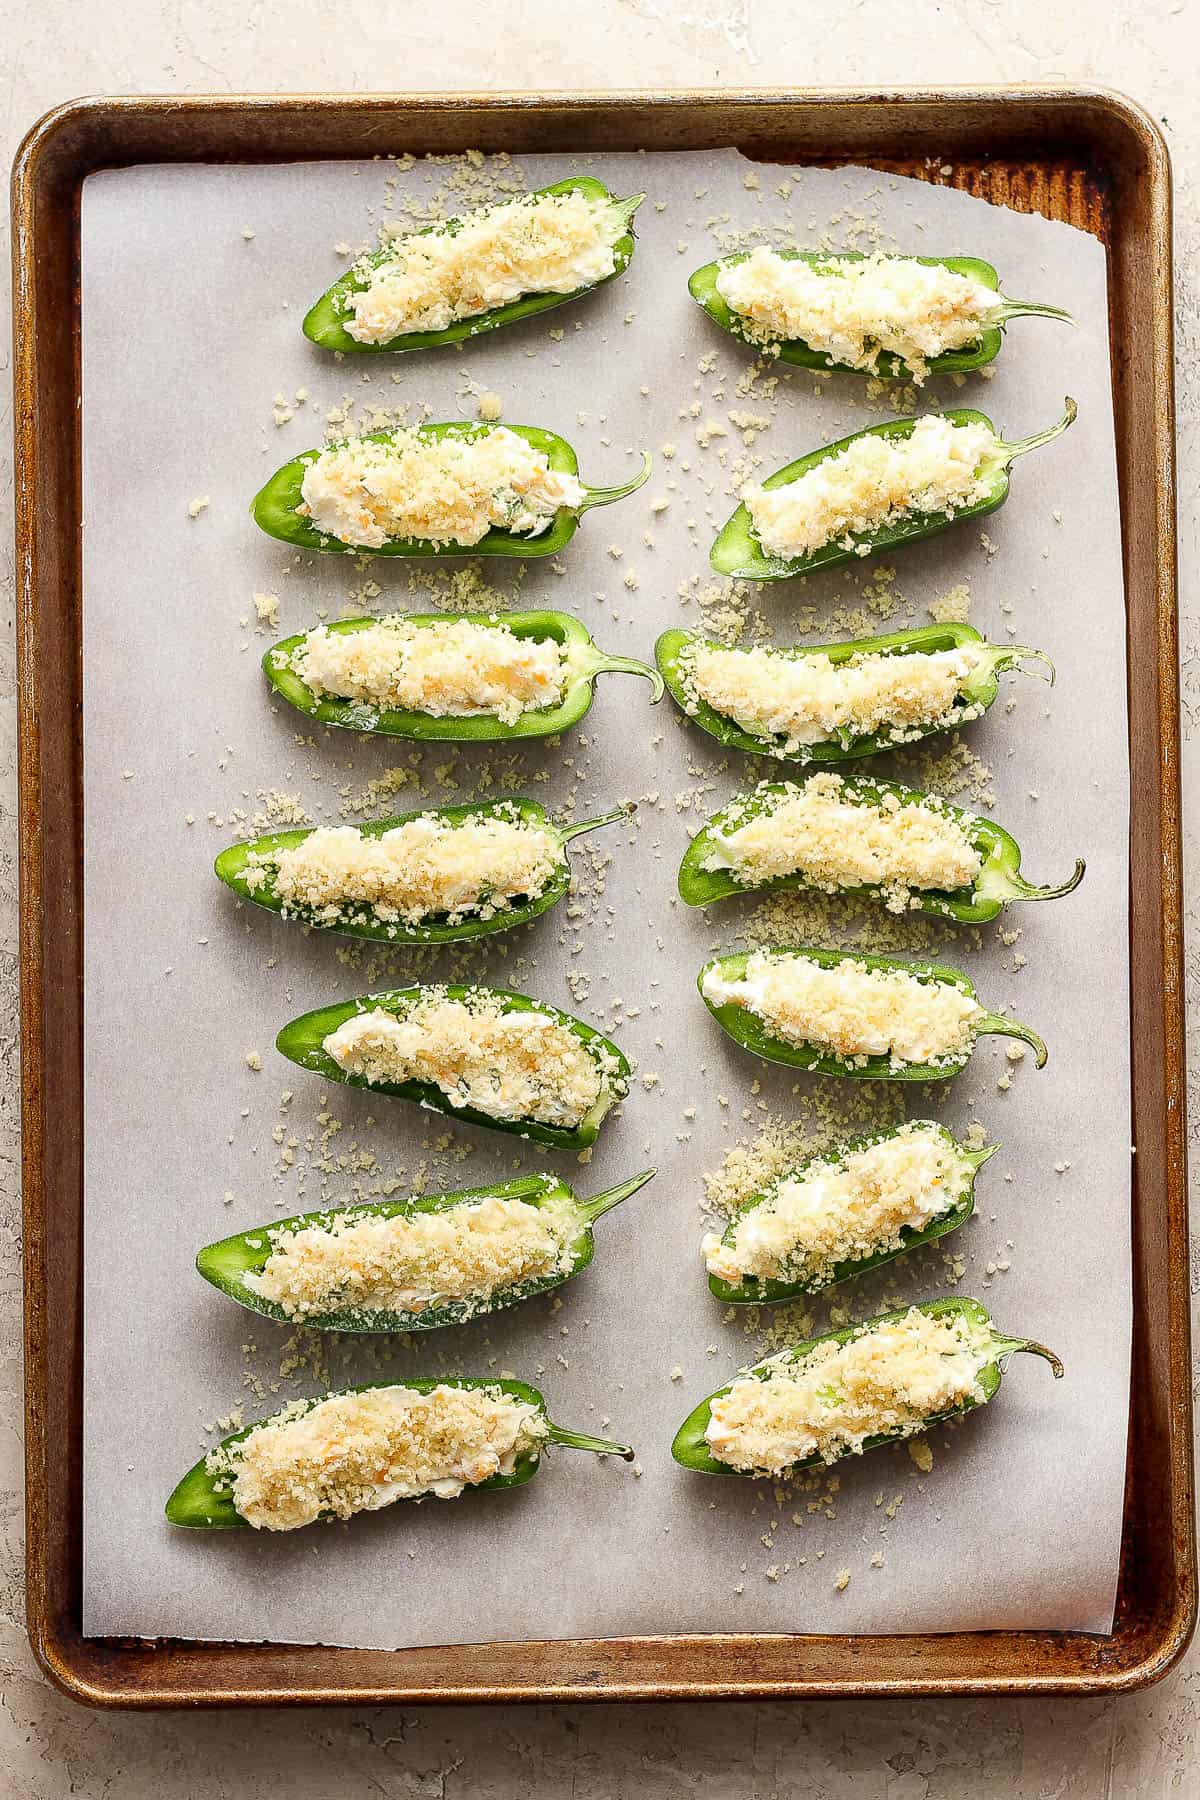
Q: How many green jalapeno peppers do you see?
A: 14